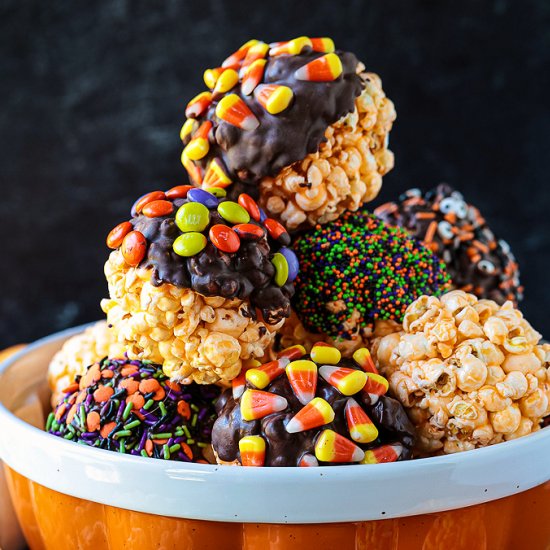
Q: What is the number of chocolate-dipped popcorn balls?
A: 6